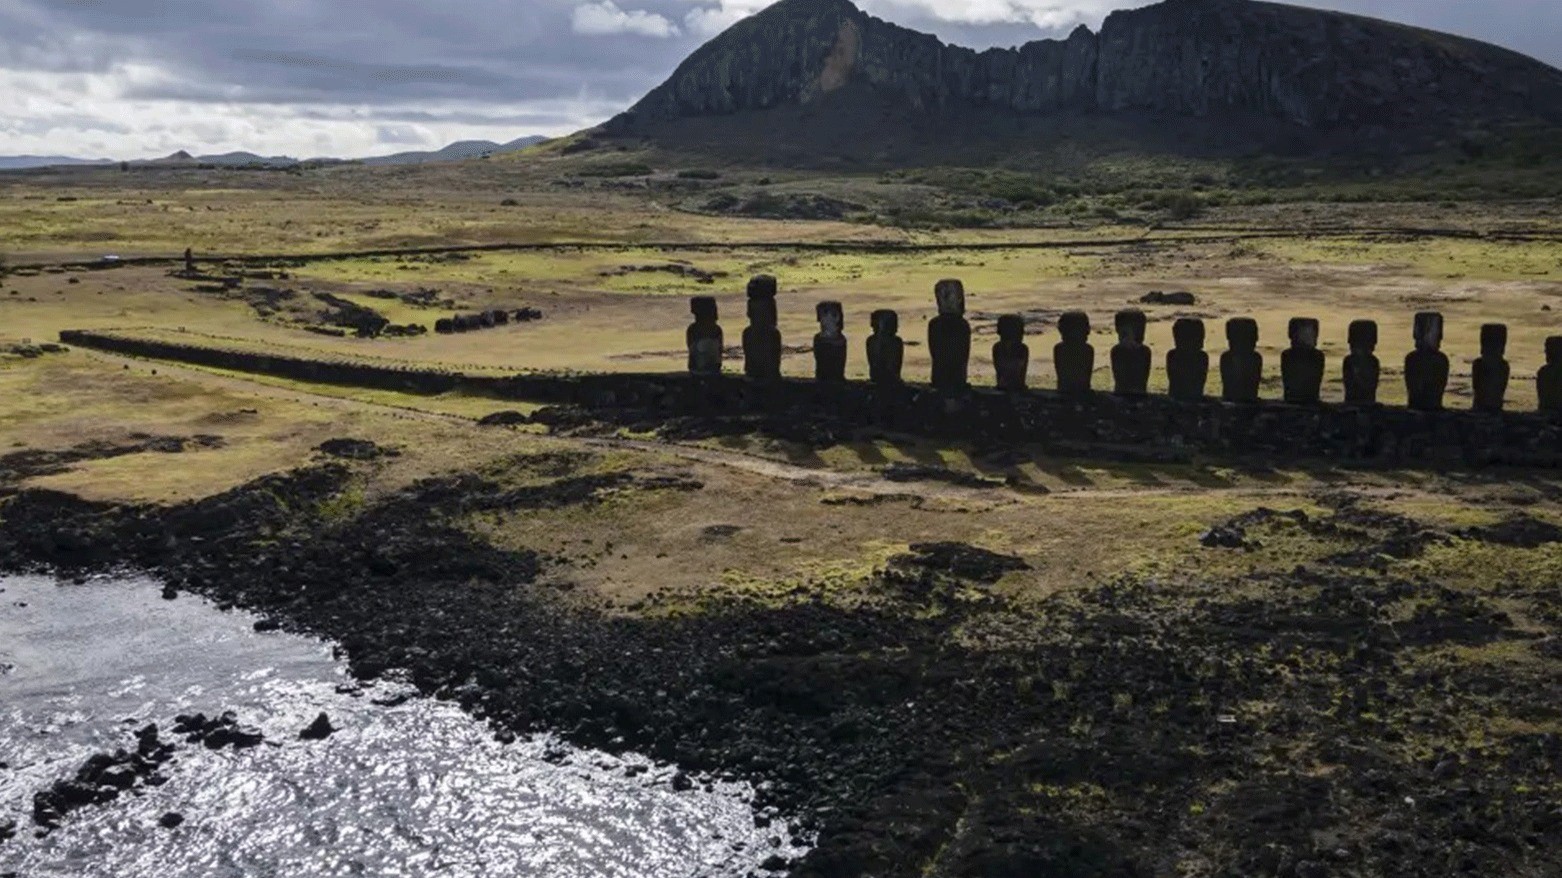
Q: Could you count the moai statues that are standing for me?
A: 15